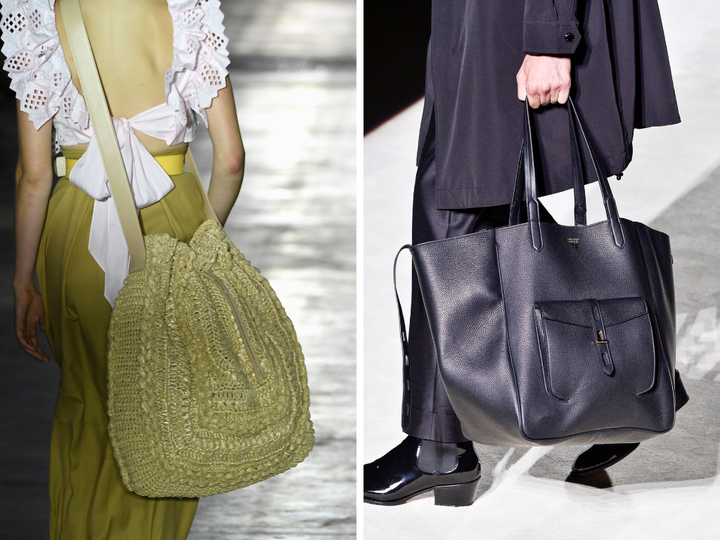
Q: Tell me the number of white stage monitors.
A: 0